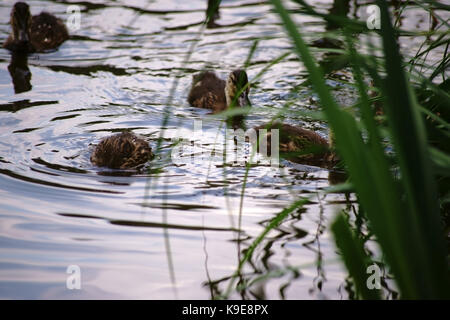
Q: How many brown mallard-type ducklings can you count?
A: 4